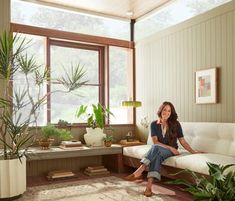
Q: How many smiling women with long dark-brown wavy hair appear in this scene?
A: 1